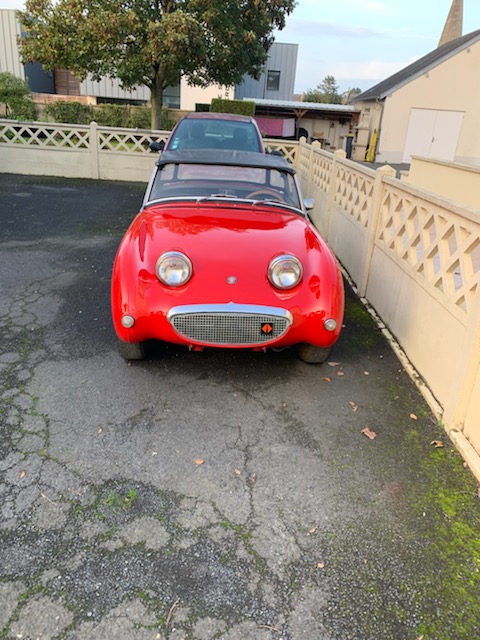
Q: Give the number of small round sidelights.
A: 2